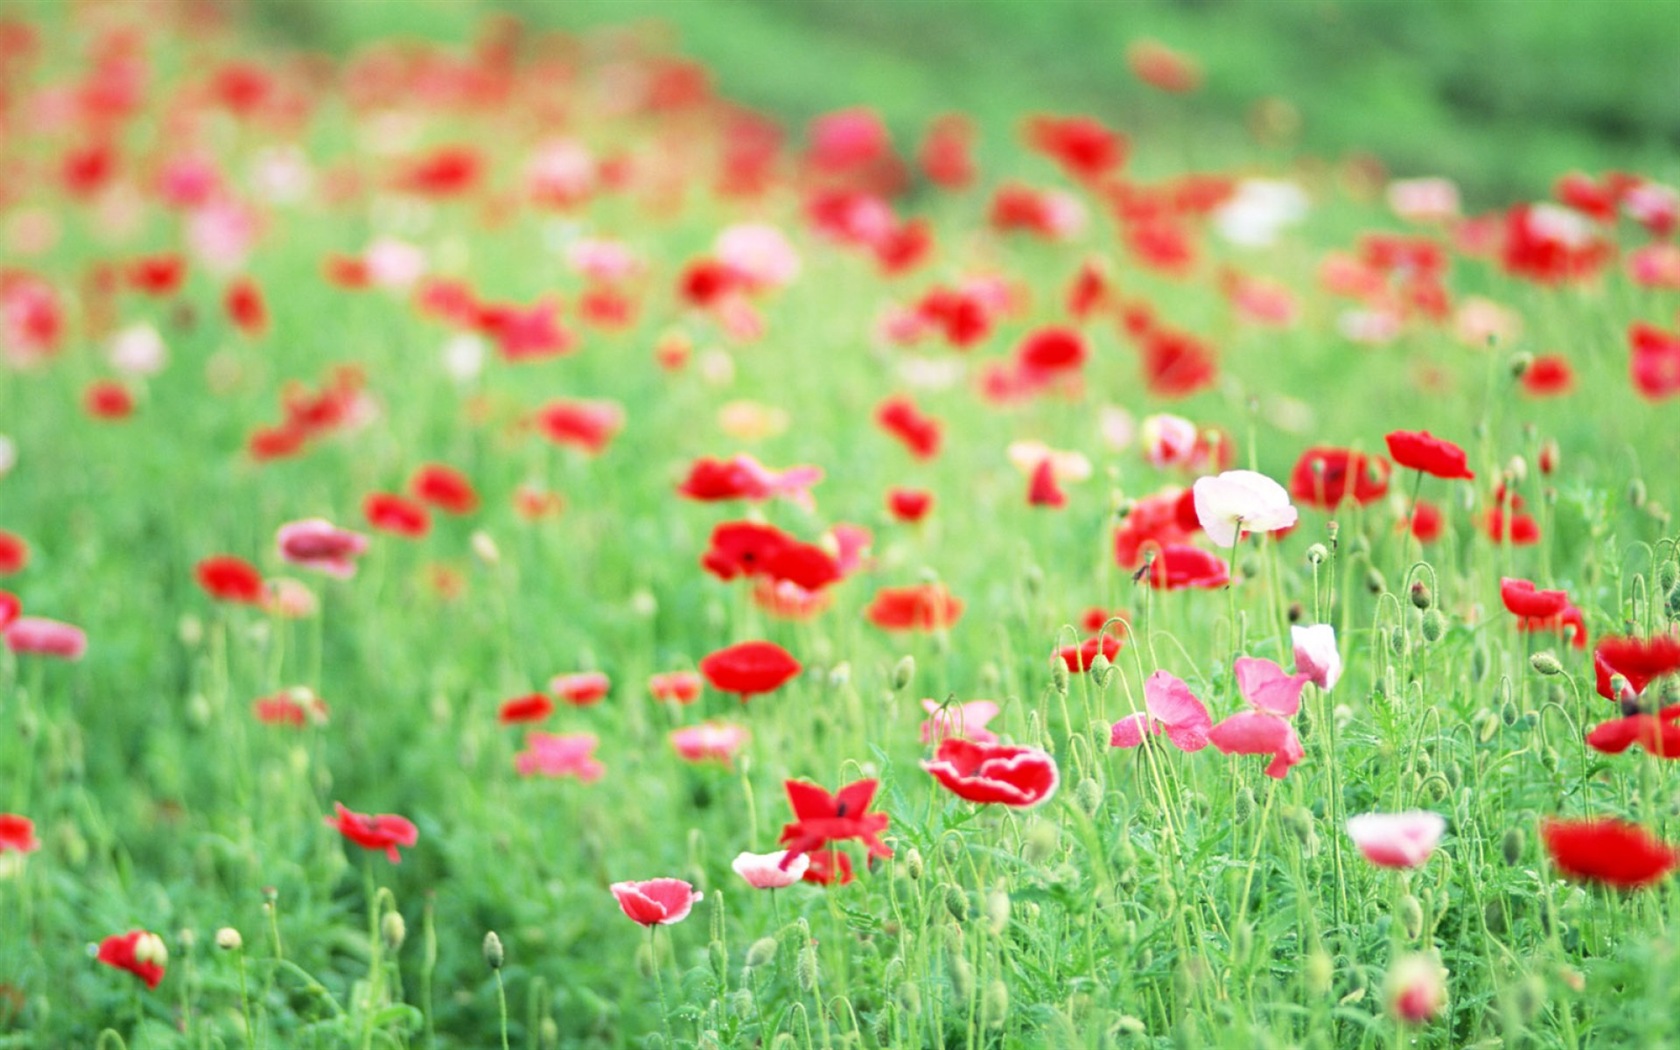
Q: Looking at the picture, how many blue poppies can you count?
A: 0